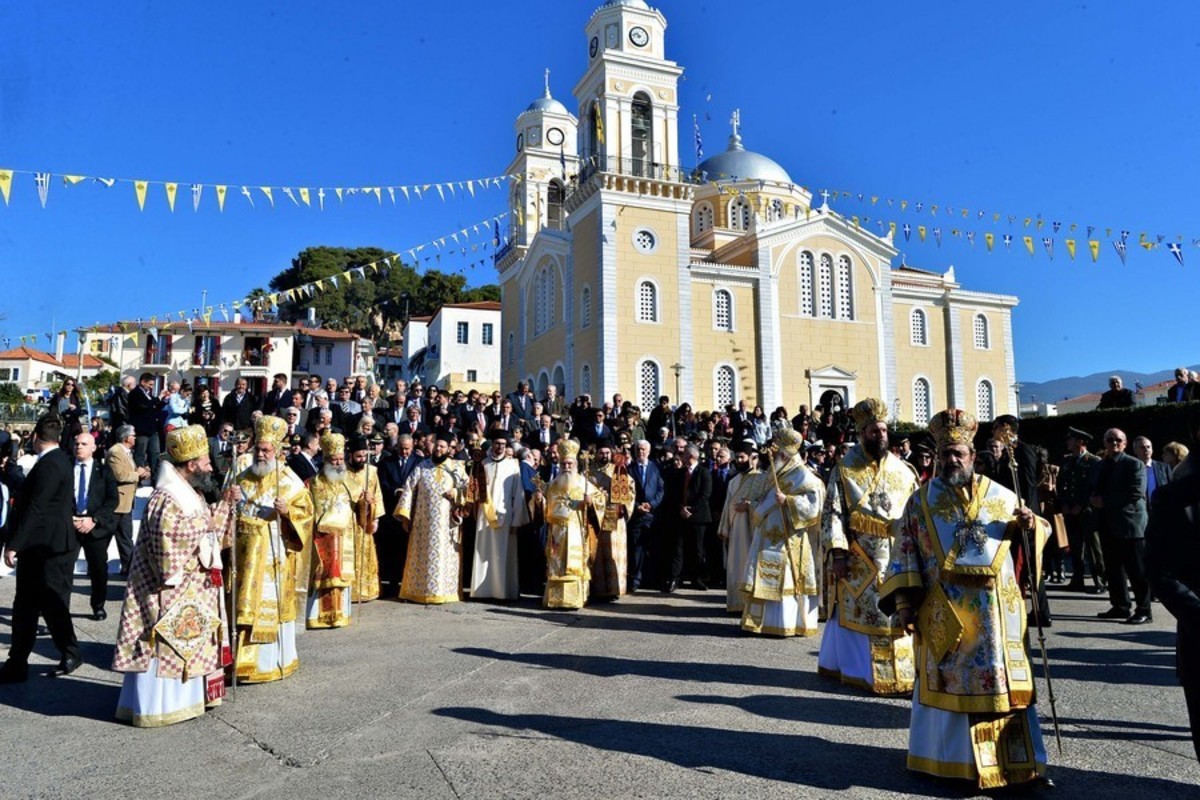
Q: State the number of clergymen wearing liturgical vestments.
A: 12